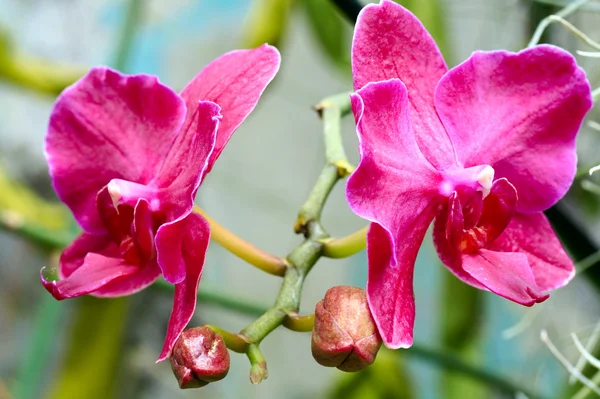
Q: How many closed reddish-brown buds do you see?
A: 2